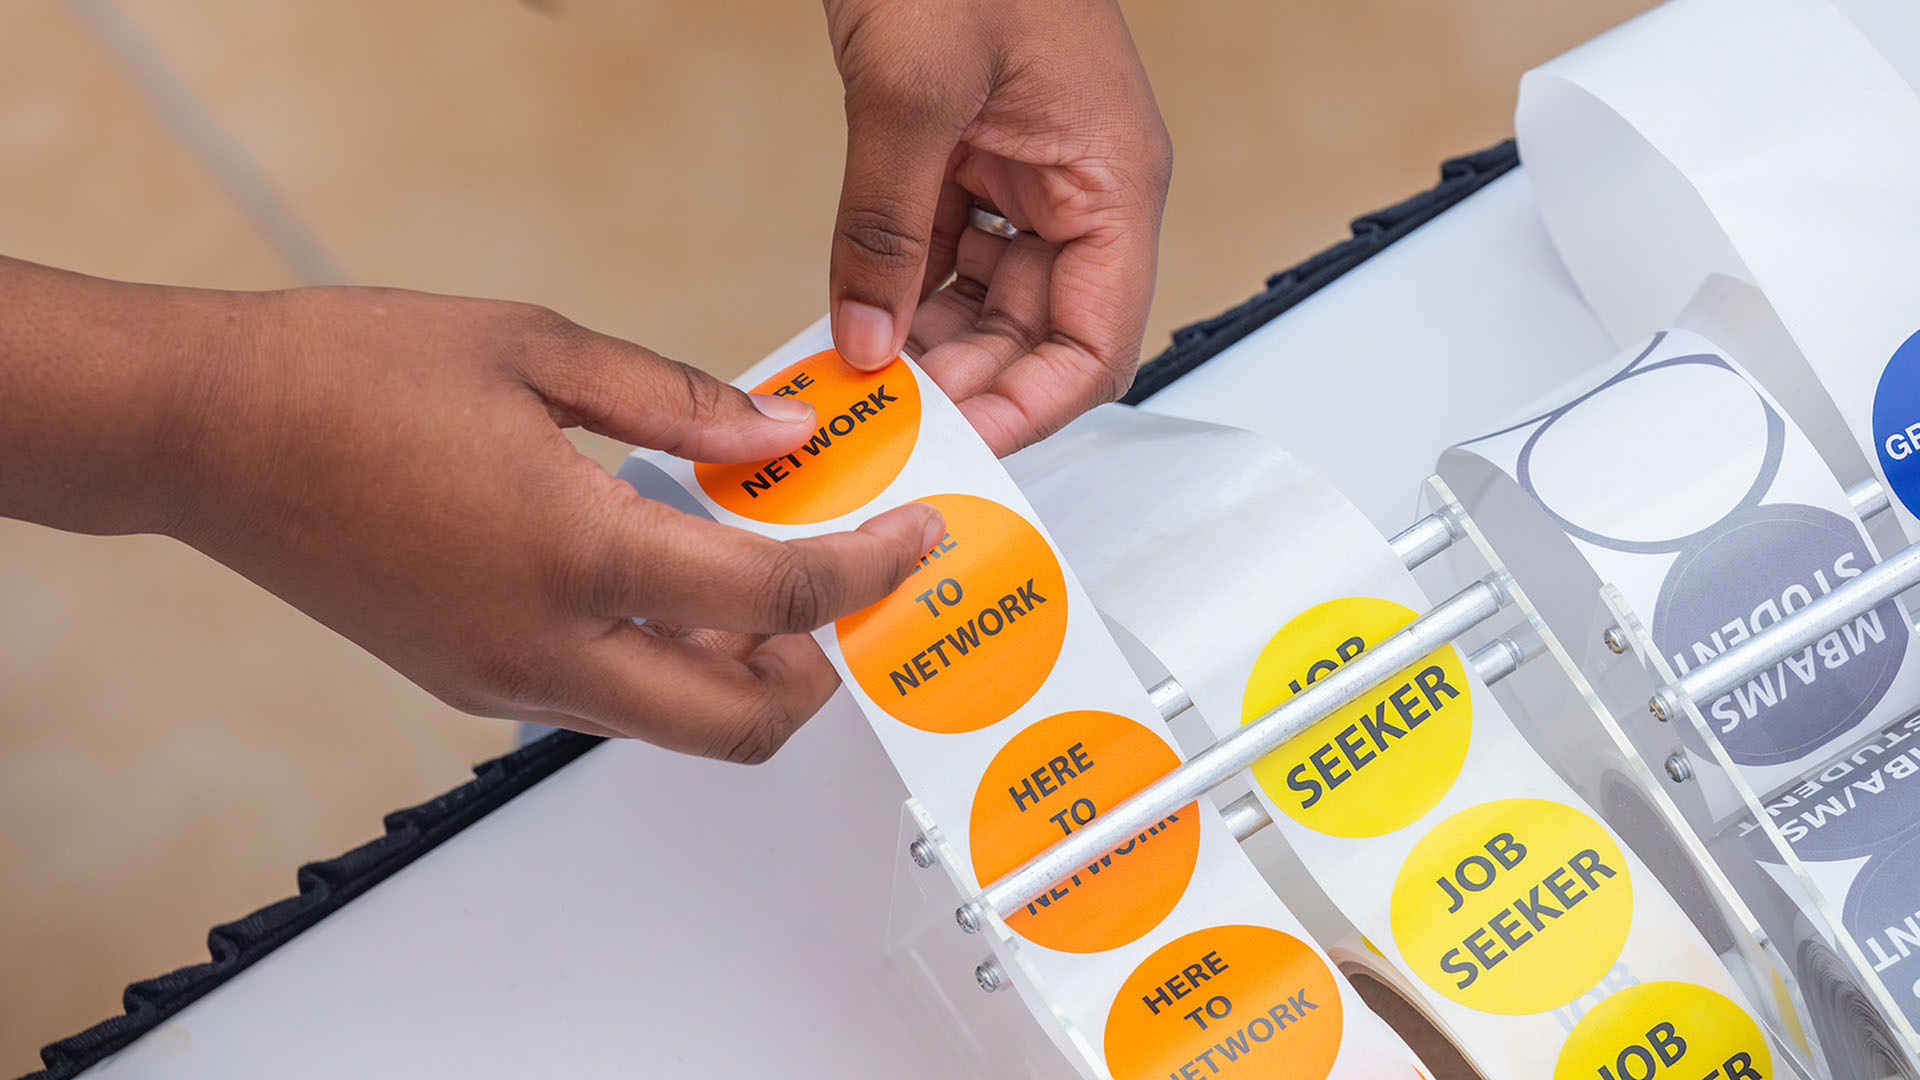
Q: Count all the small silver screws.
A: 6